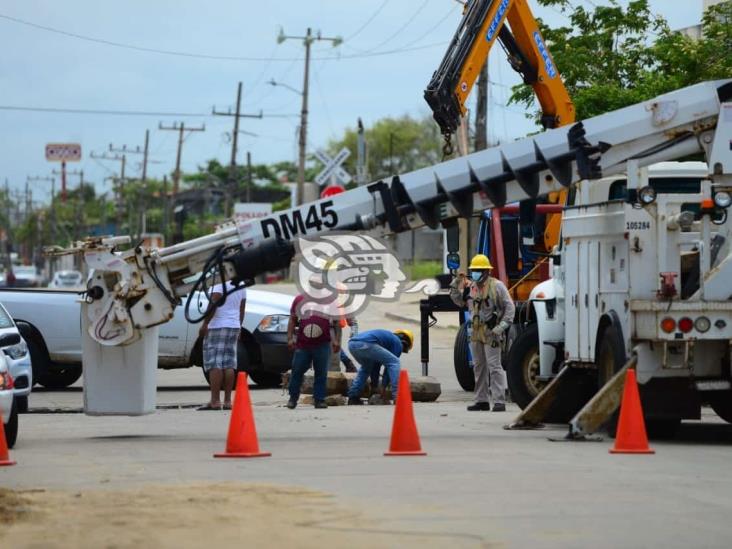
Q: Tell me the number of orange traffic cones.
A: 4